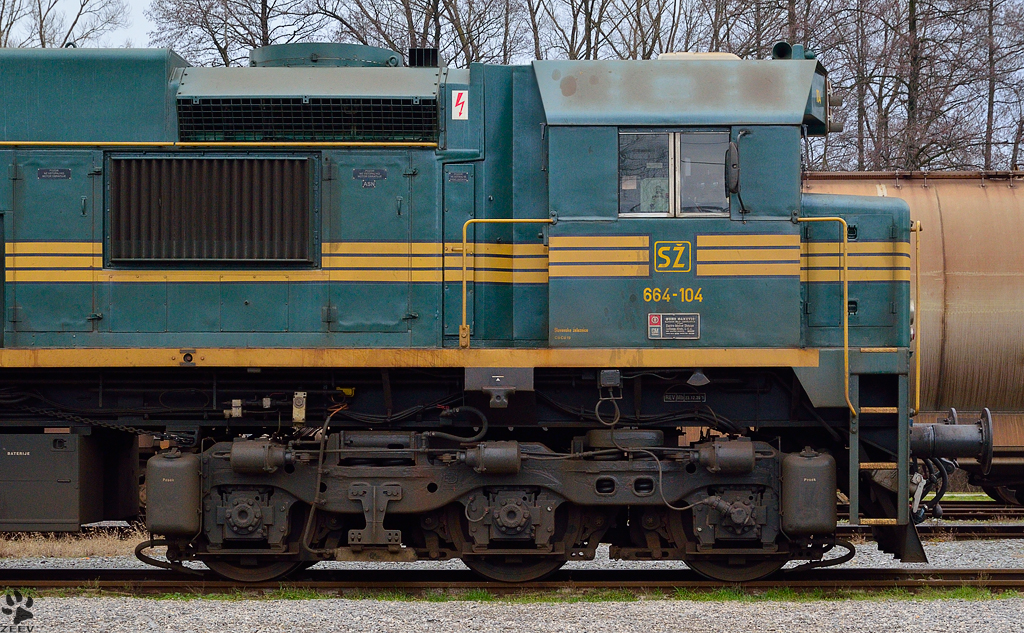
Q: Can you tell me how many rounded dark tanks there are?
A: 2